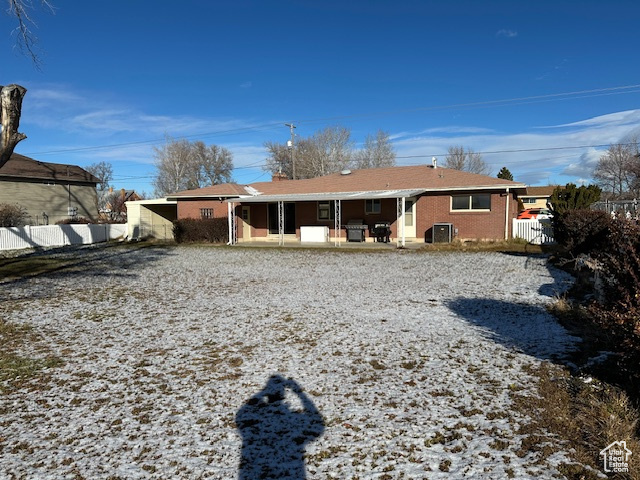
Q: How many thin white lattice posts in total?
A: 4